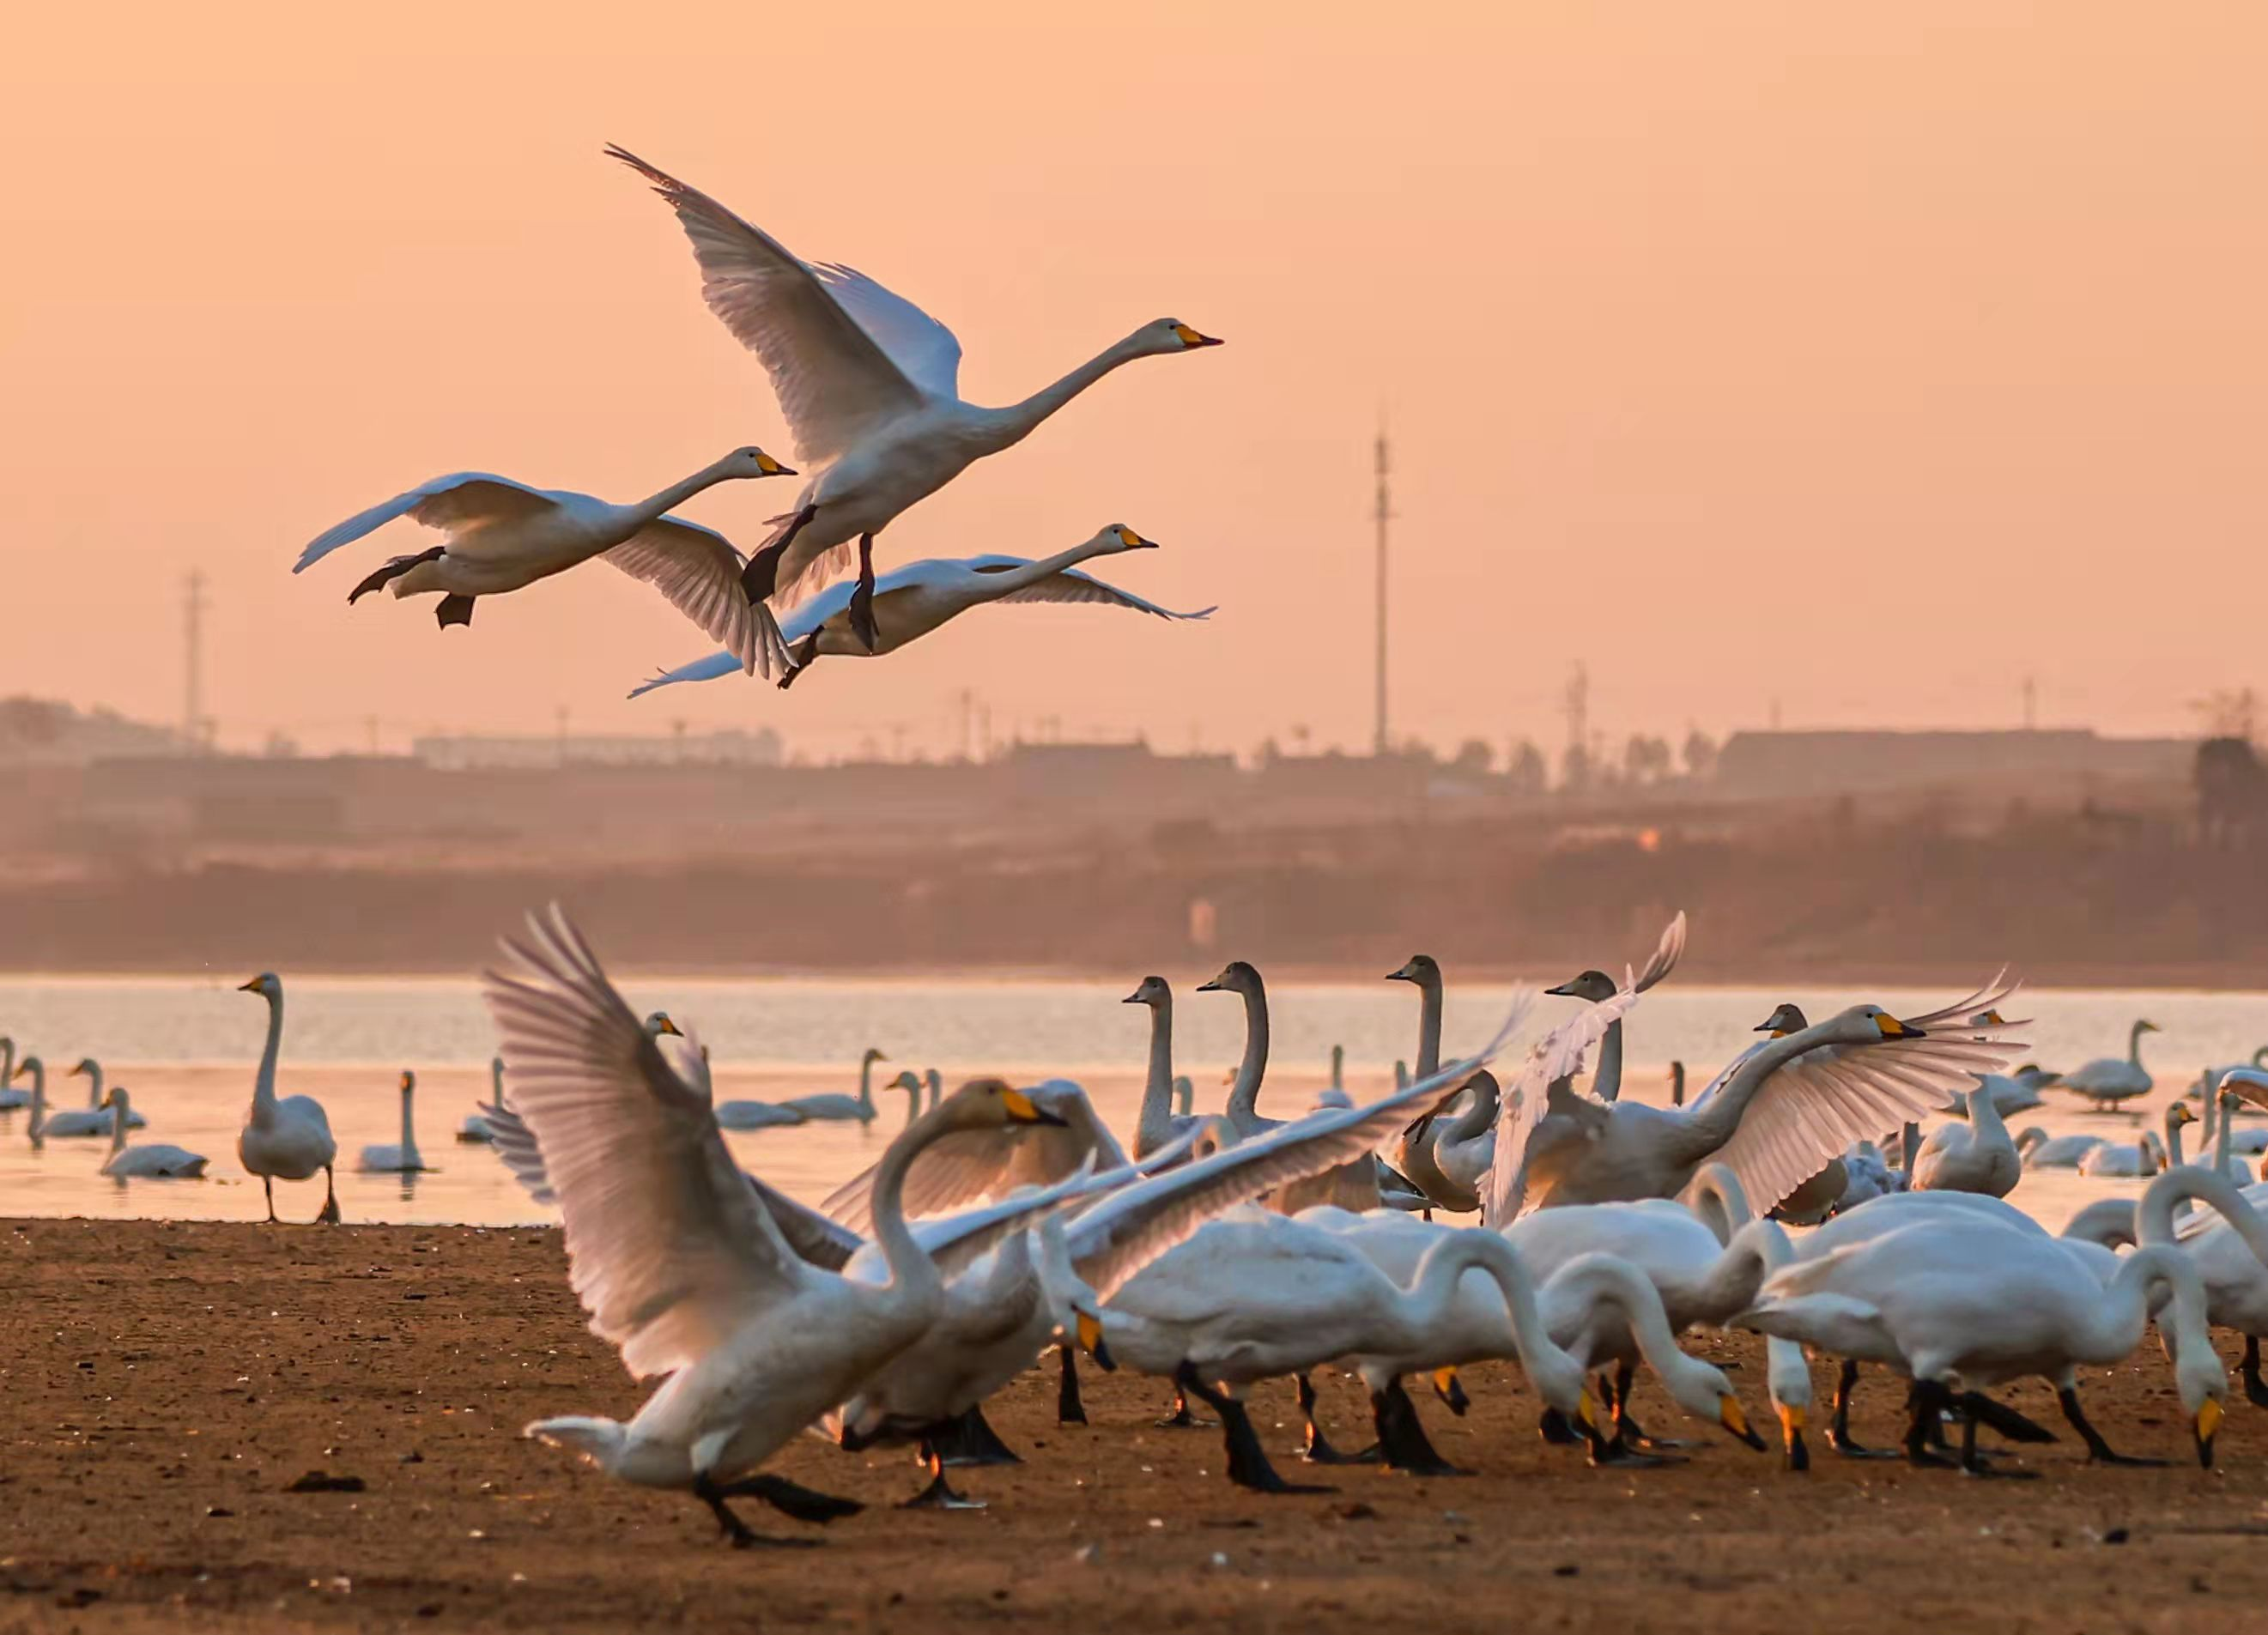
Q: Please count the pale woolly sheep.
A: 0